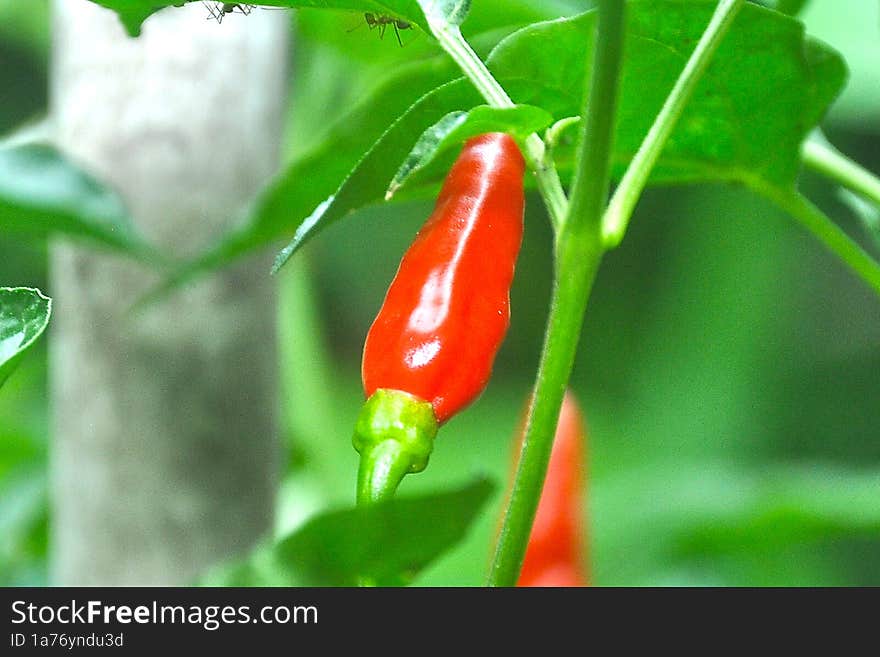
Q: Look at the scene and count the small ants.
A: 2